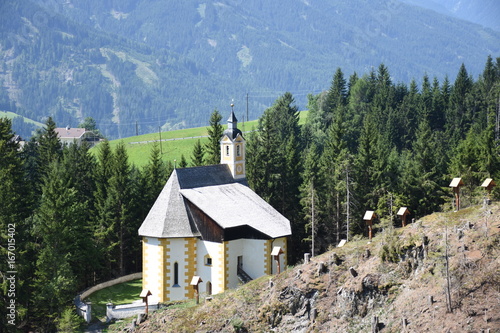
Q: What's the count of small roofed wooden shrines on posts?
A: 8